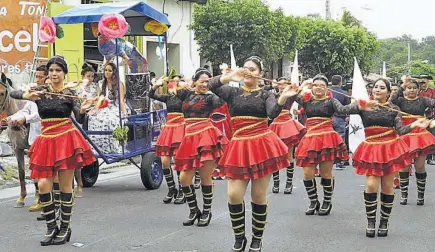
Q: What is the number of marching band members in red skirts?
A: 8